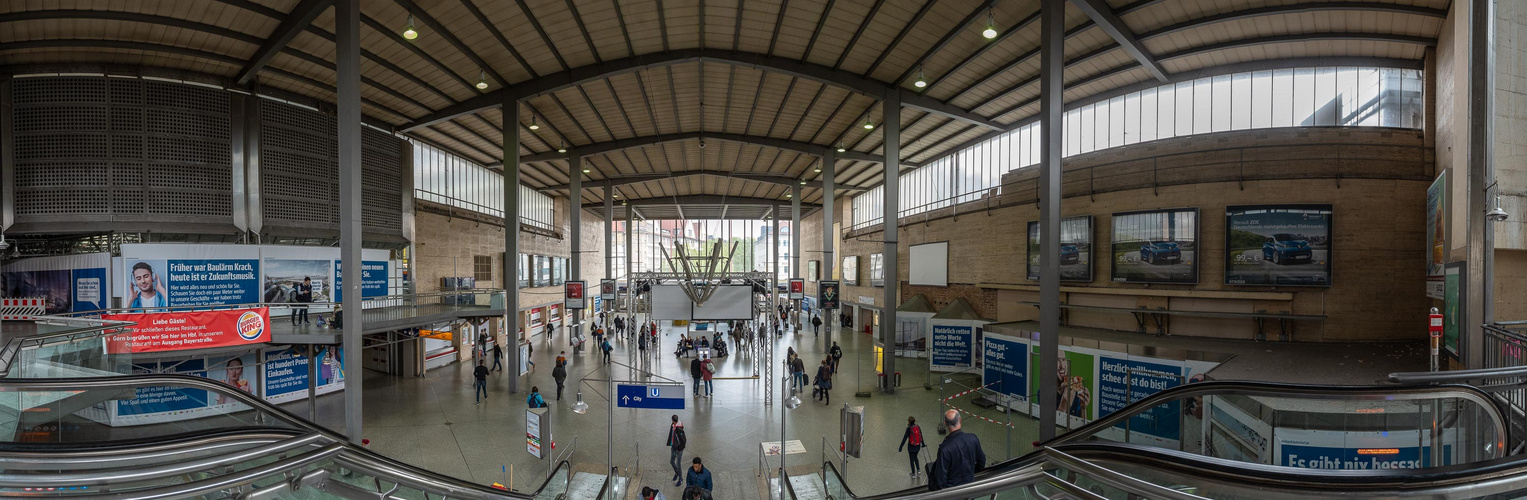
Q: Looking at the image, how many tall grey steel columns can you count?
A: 10